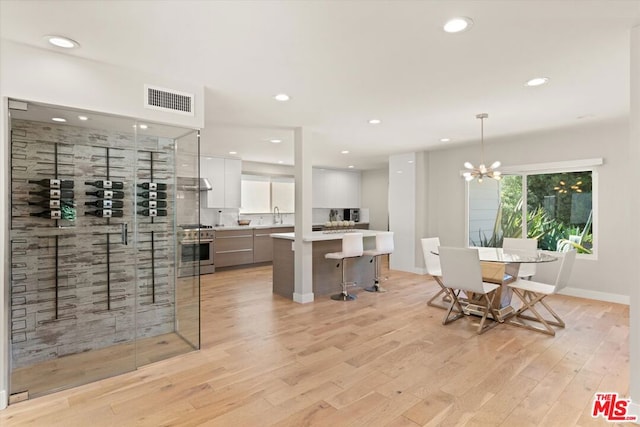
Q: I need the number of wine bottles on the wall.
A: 12